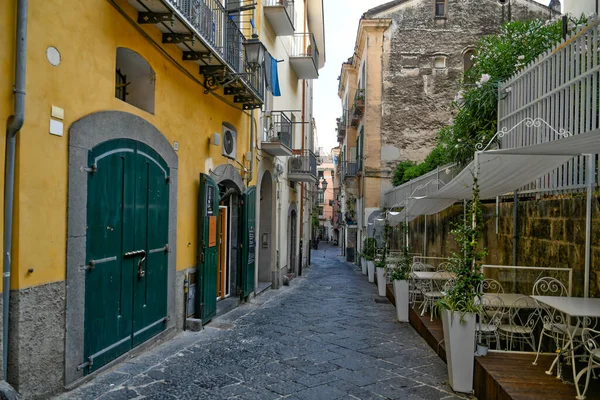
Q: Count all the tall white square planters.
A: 5